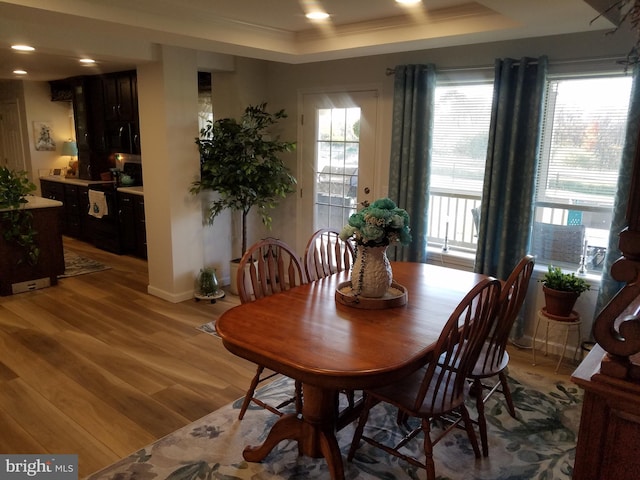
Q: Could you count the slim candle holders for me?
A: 2